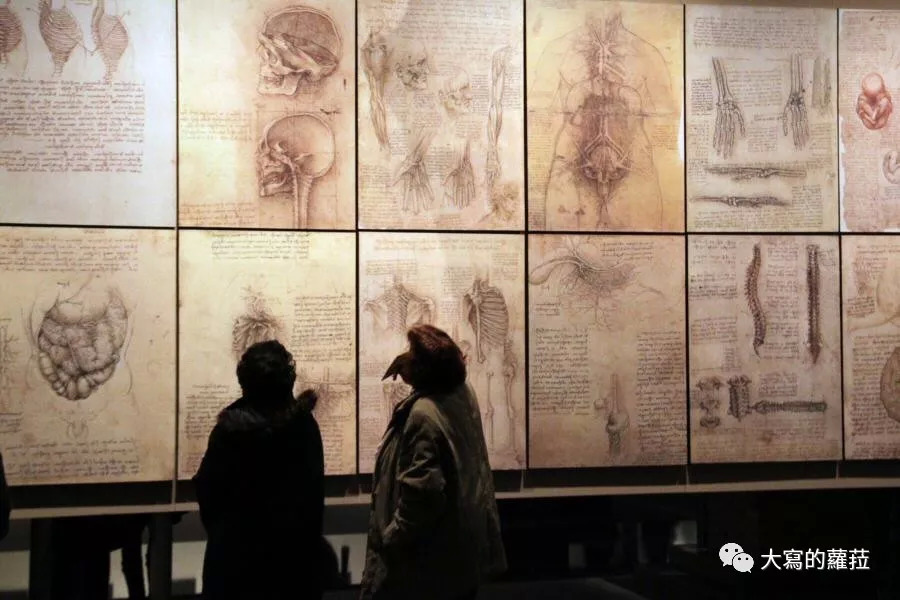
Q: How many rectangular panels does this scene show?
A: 12